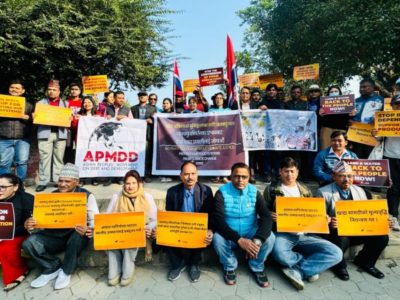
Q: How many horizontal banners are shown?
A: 3